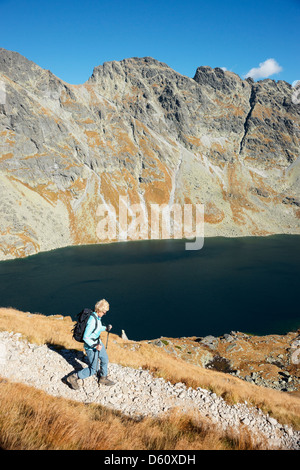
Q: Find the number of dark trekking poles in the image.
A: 2